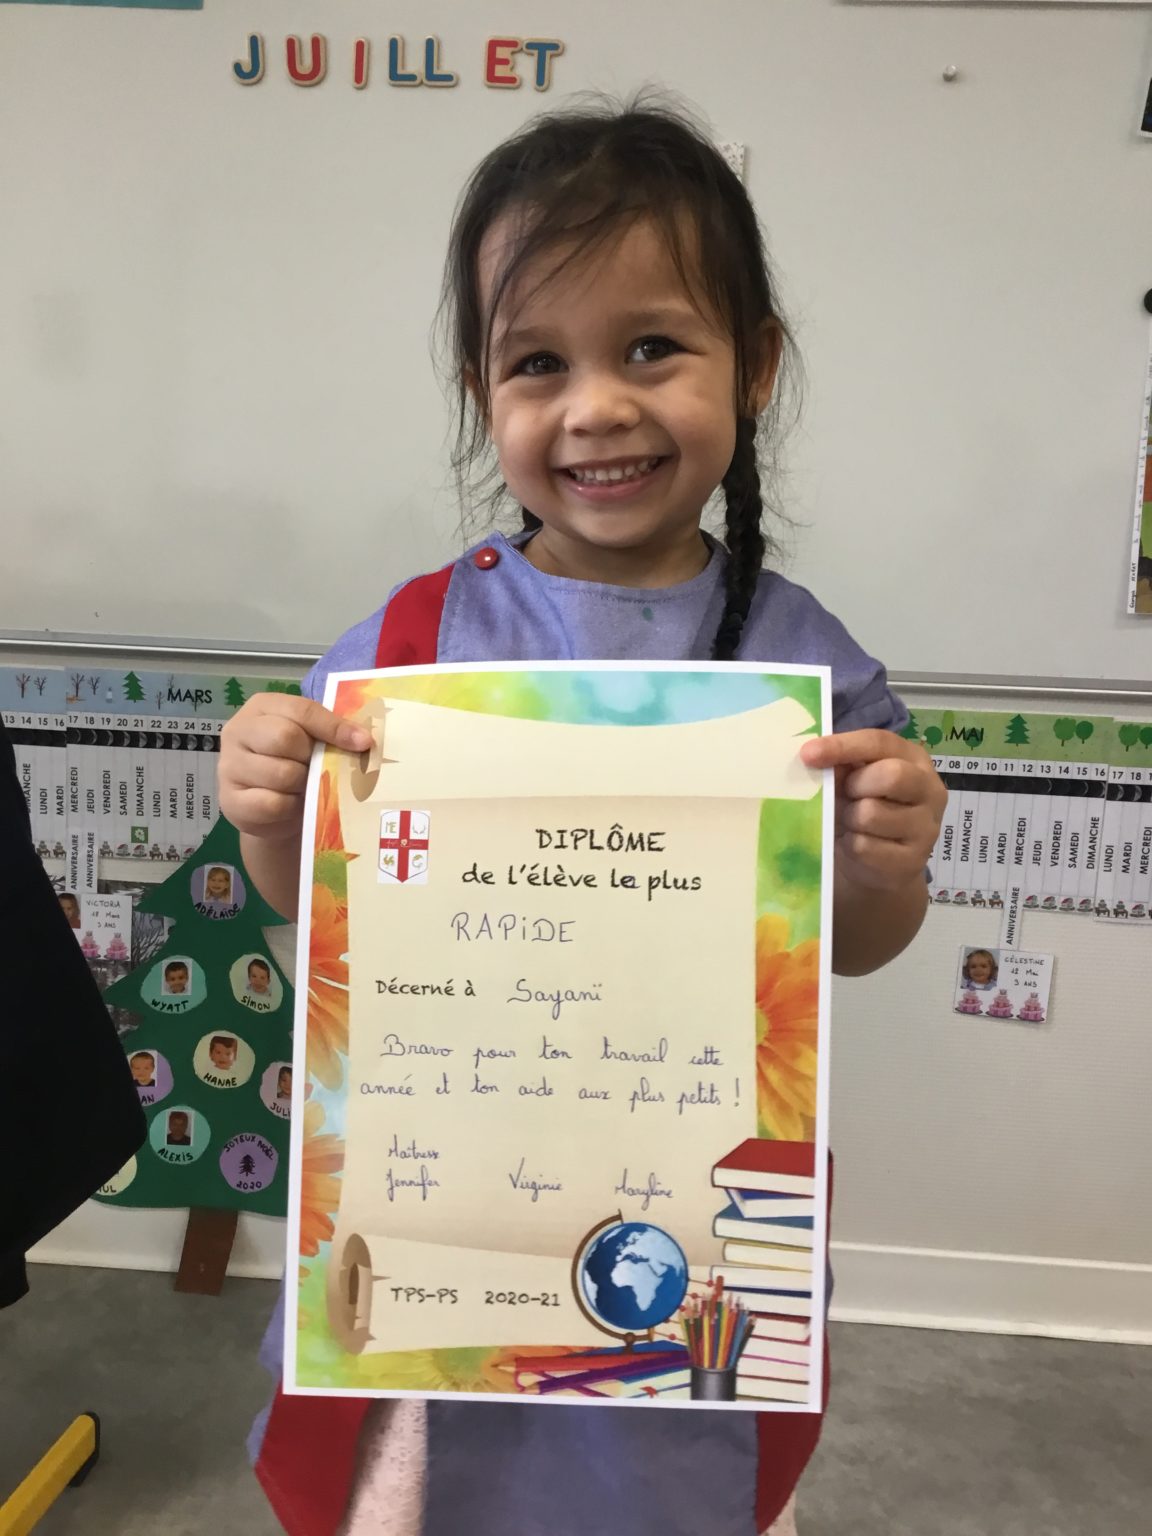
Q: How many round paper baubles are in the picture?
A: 9